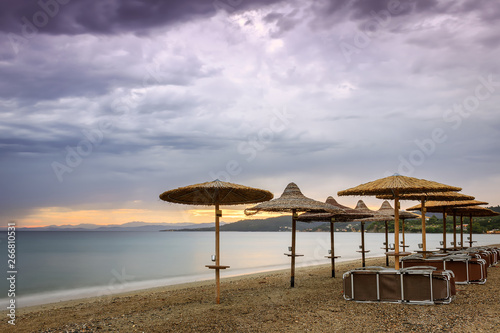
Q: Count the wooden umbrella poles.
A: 12